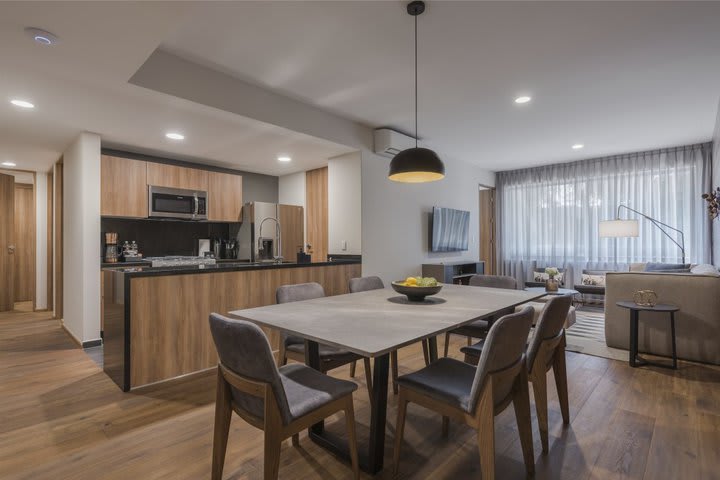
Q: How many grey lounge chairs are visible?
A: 2